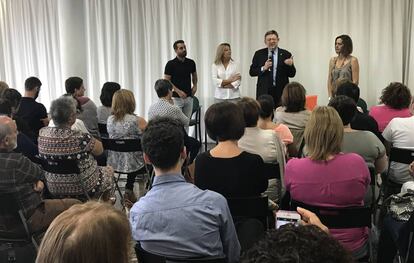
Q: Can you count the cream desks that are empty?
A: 0